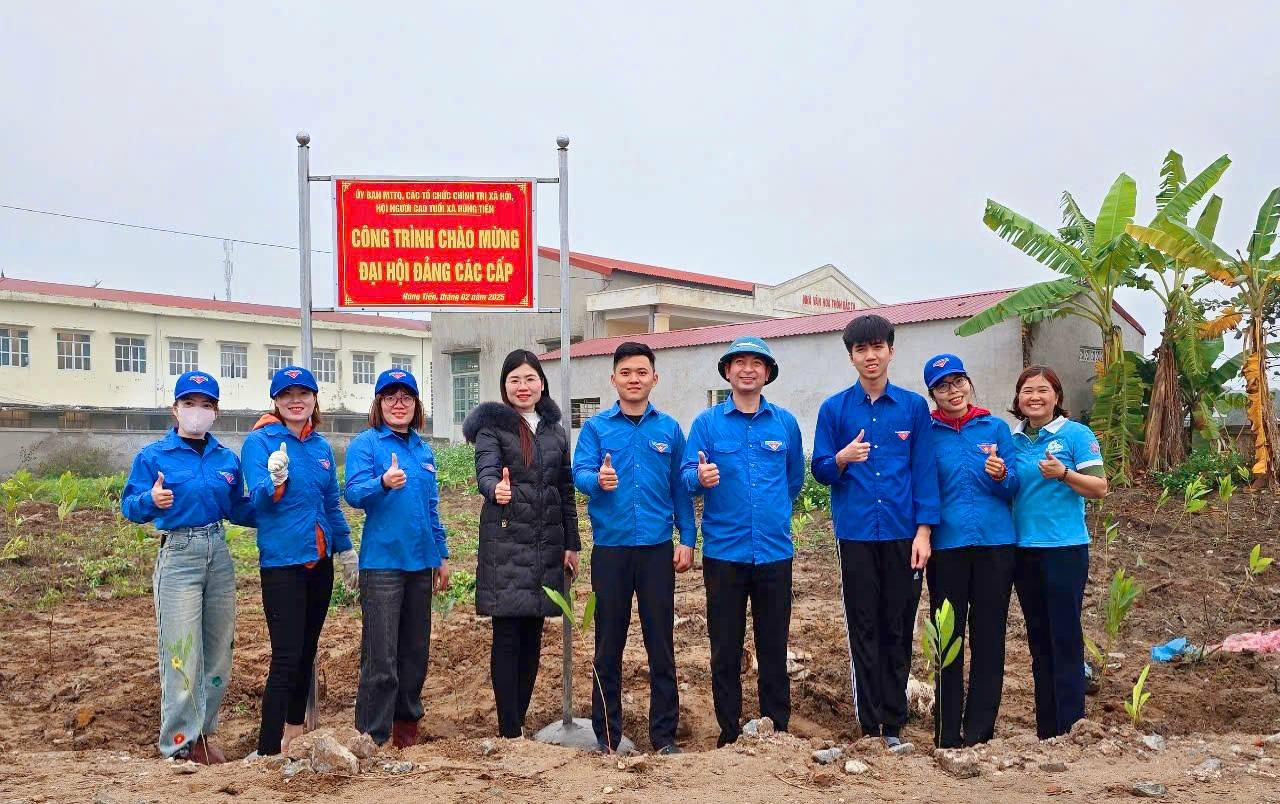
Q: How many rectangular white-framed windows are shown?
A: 9